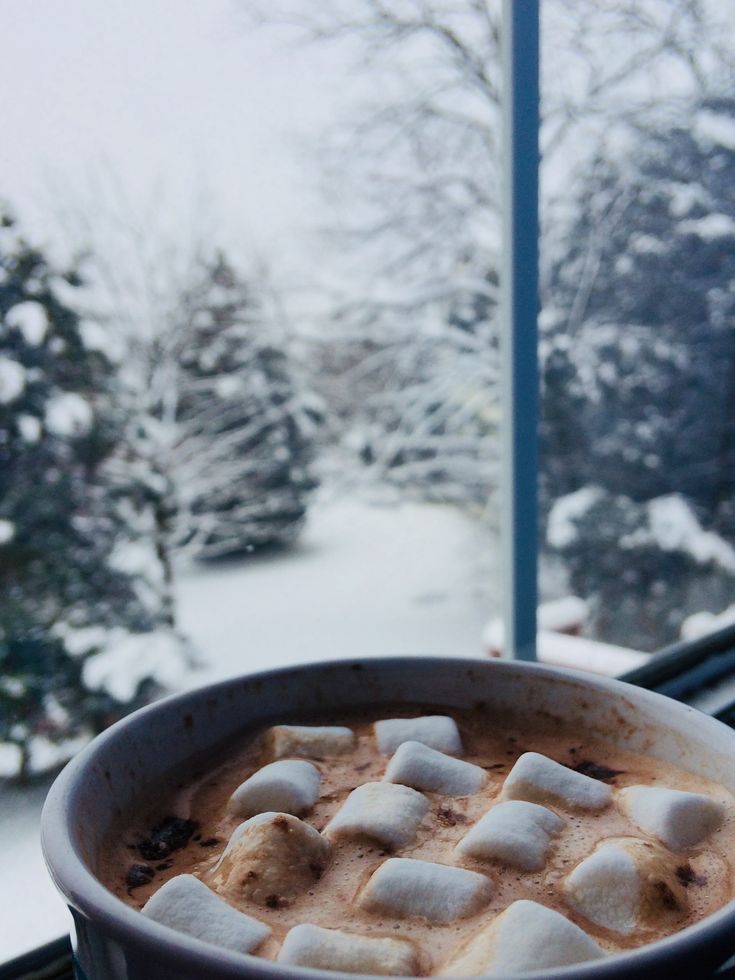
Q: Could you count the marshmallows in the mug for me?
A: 14